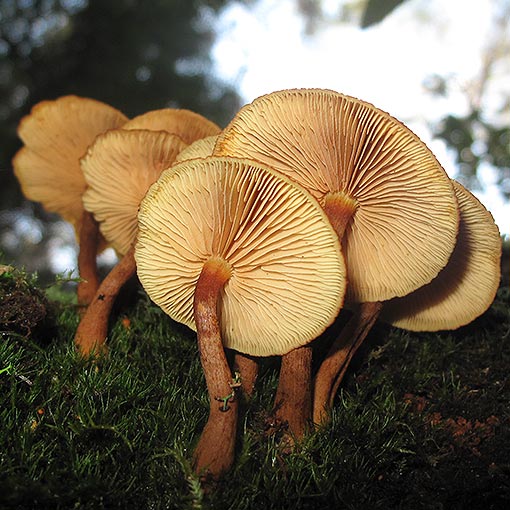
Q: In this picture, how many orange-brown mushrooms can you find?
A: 7